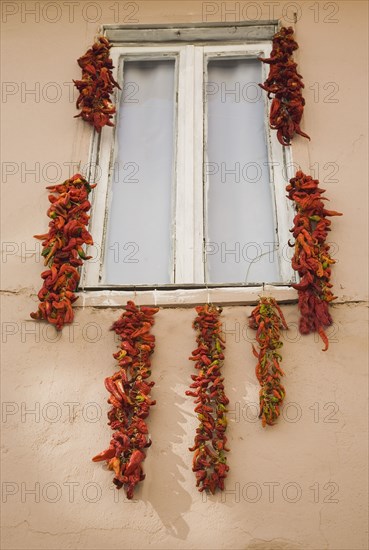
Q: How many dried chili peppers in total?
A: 7